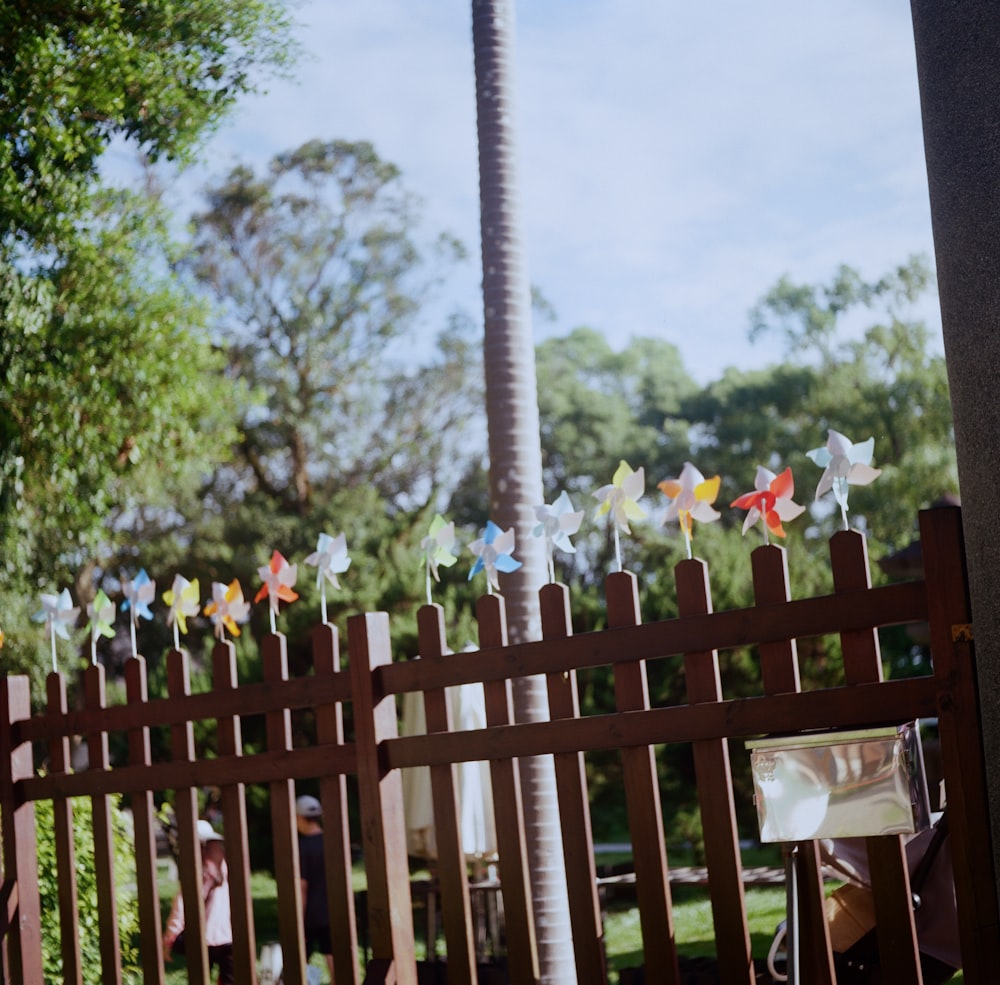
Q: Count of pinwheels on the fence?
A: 14